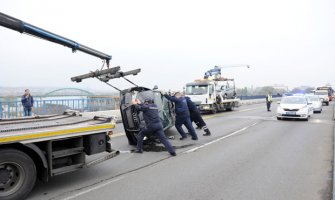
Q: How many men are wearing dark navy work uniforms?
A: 3